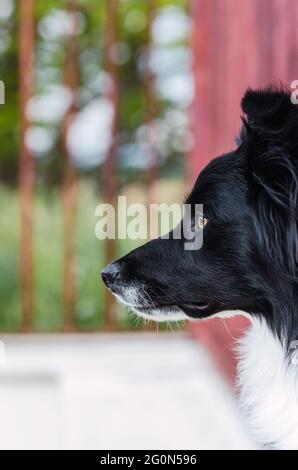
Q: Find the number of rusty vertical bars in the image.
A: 4